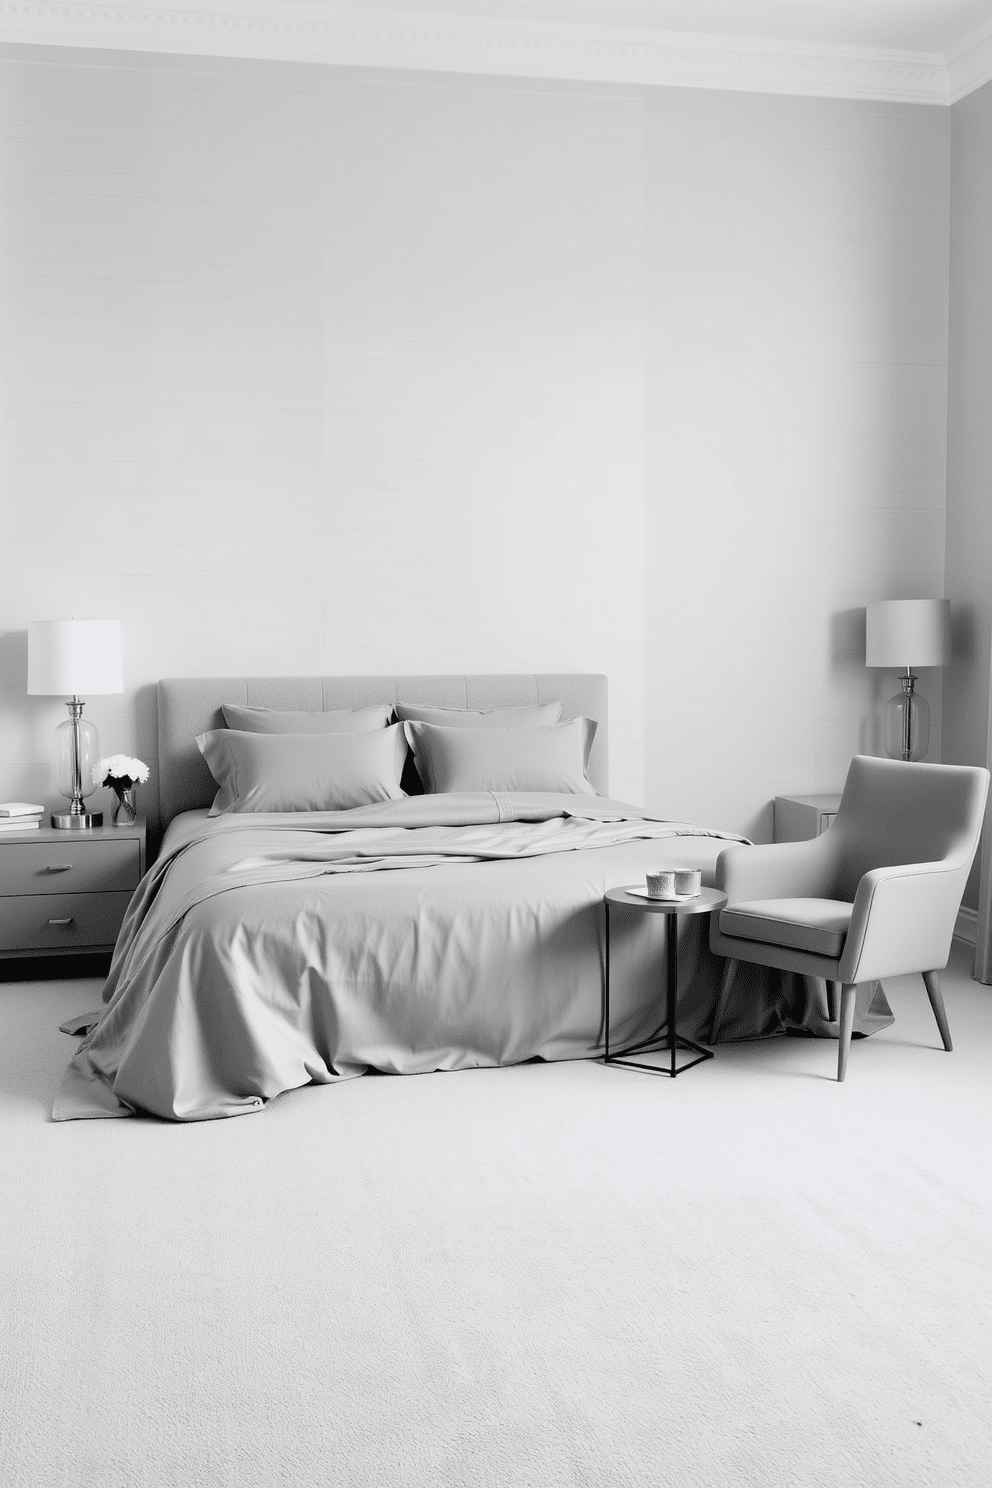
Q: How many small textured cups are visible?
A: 2